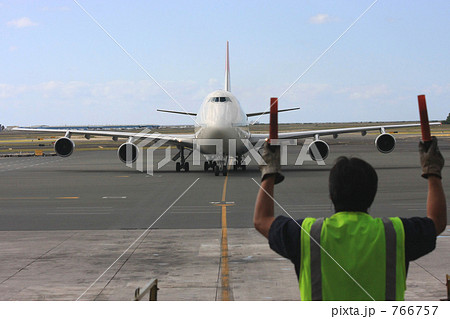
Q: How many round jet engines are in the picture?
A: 4